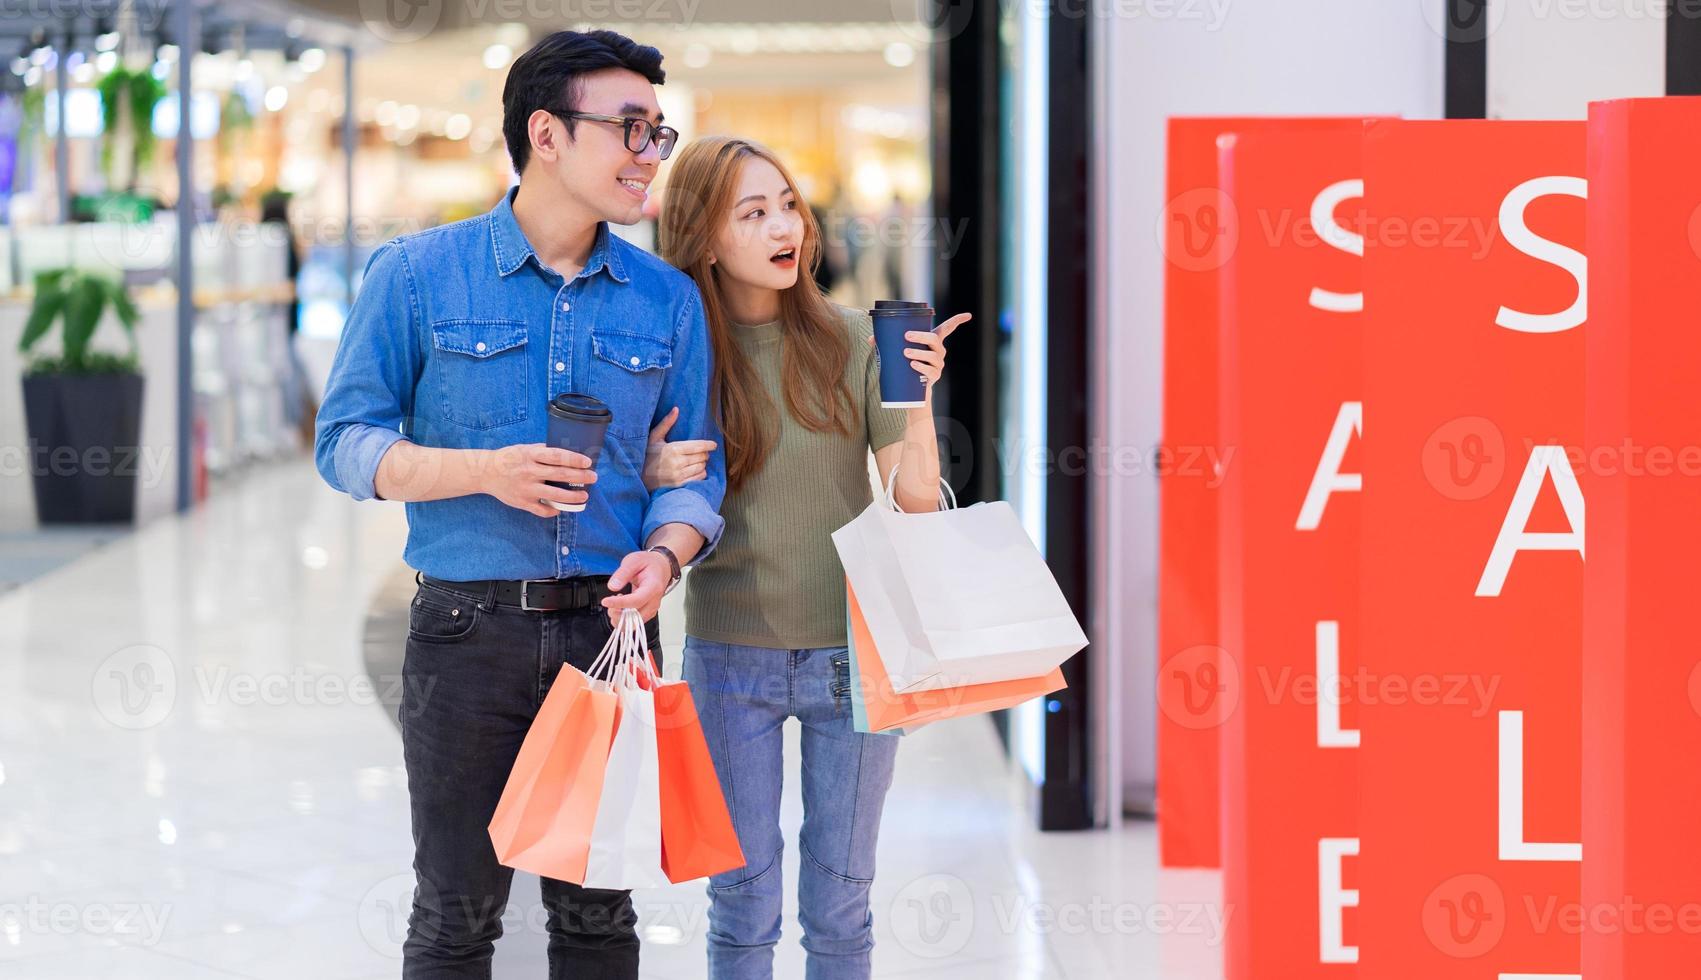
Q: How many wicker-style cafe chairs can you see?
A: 0